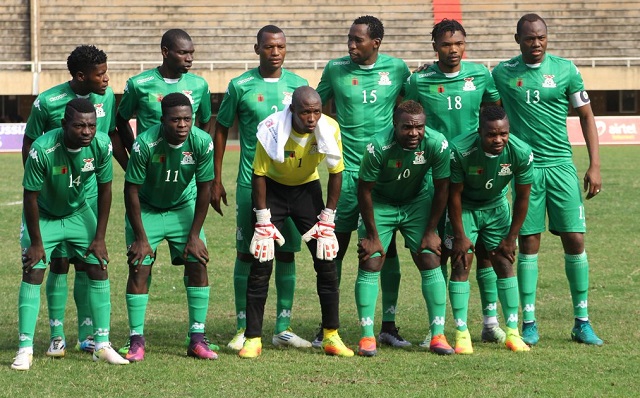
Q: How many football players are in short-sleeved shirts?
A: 11